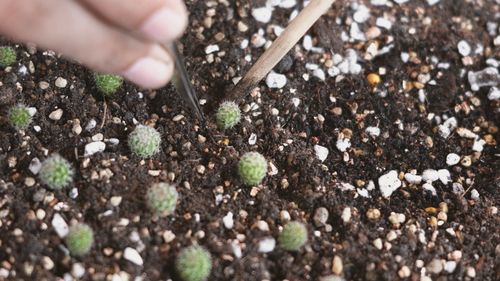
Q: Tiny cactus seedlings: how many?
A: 11